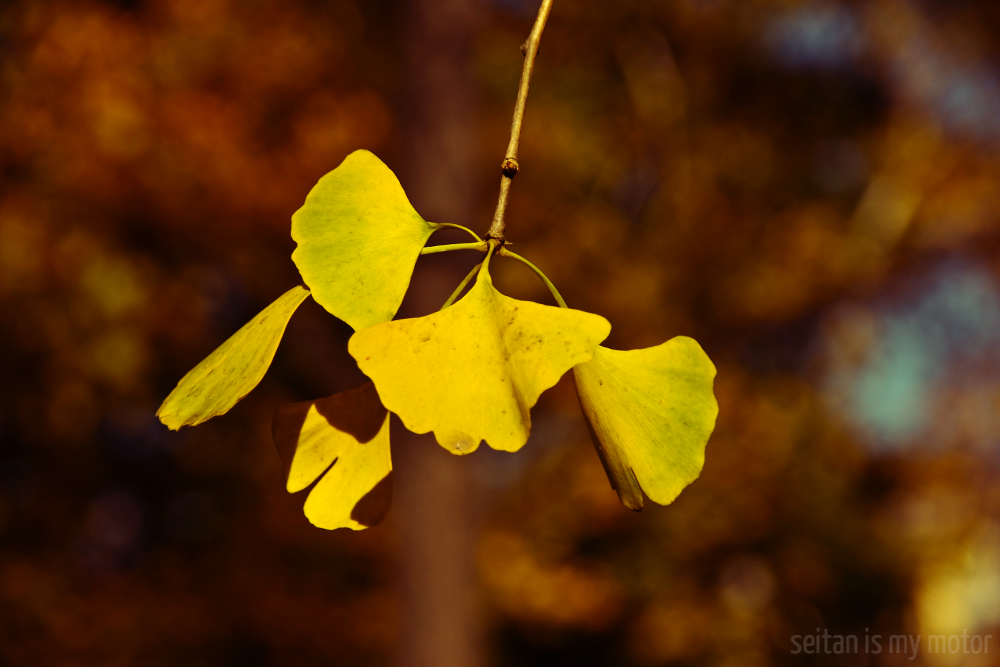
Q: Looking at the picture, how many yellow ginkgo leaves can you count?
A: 5